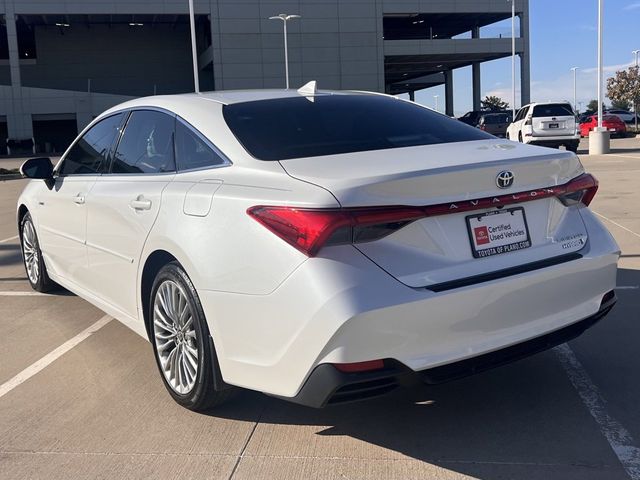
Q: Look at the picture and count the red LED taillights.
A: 2